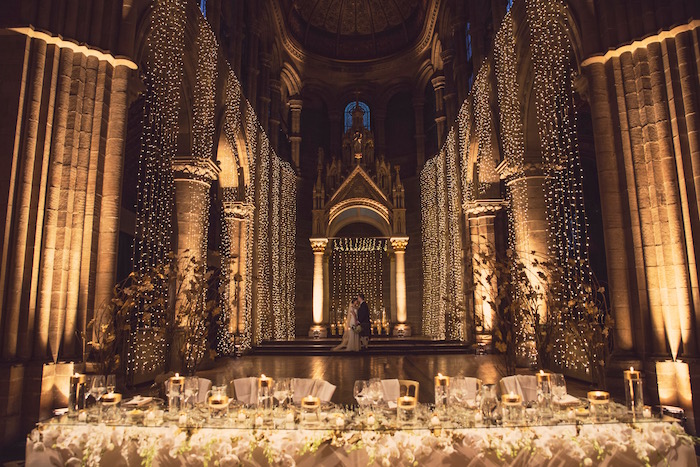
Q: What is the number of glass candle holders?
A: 12